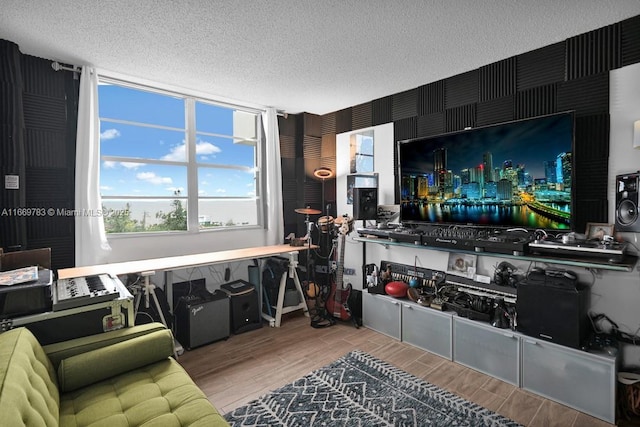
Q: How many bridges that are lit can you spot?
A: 1